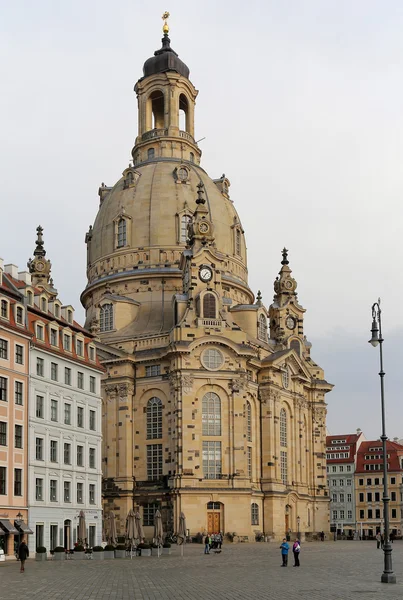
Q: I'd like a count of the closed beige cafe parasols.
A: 6